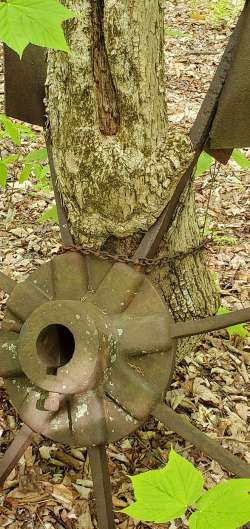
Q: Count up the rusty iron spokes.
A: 7